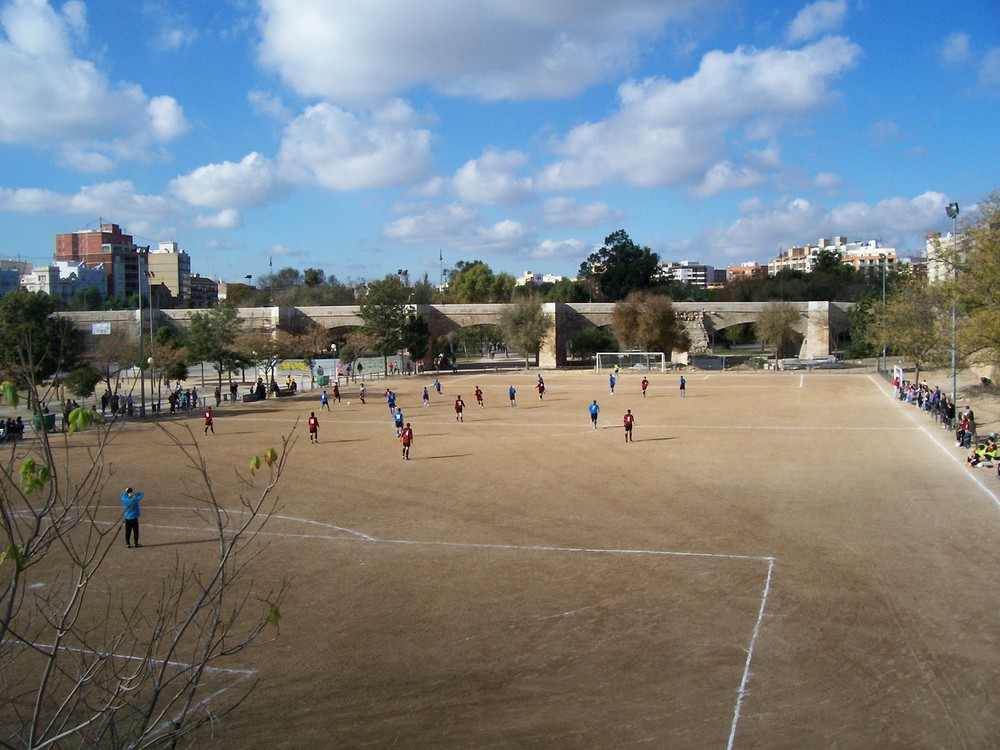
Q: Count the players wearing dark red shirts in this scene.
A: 10